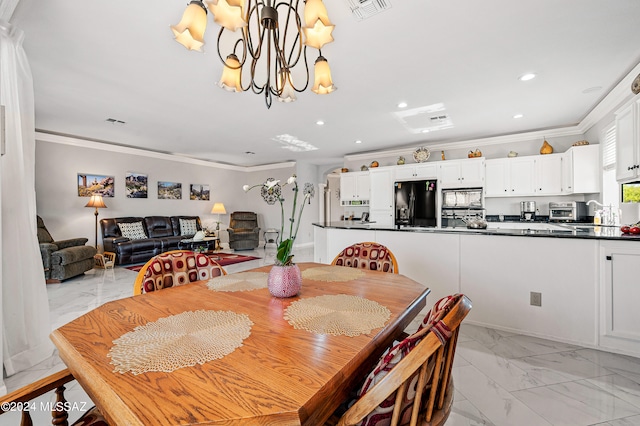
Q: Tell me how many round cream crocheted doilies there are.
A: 4